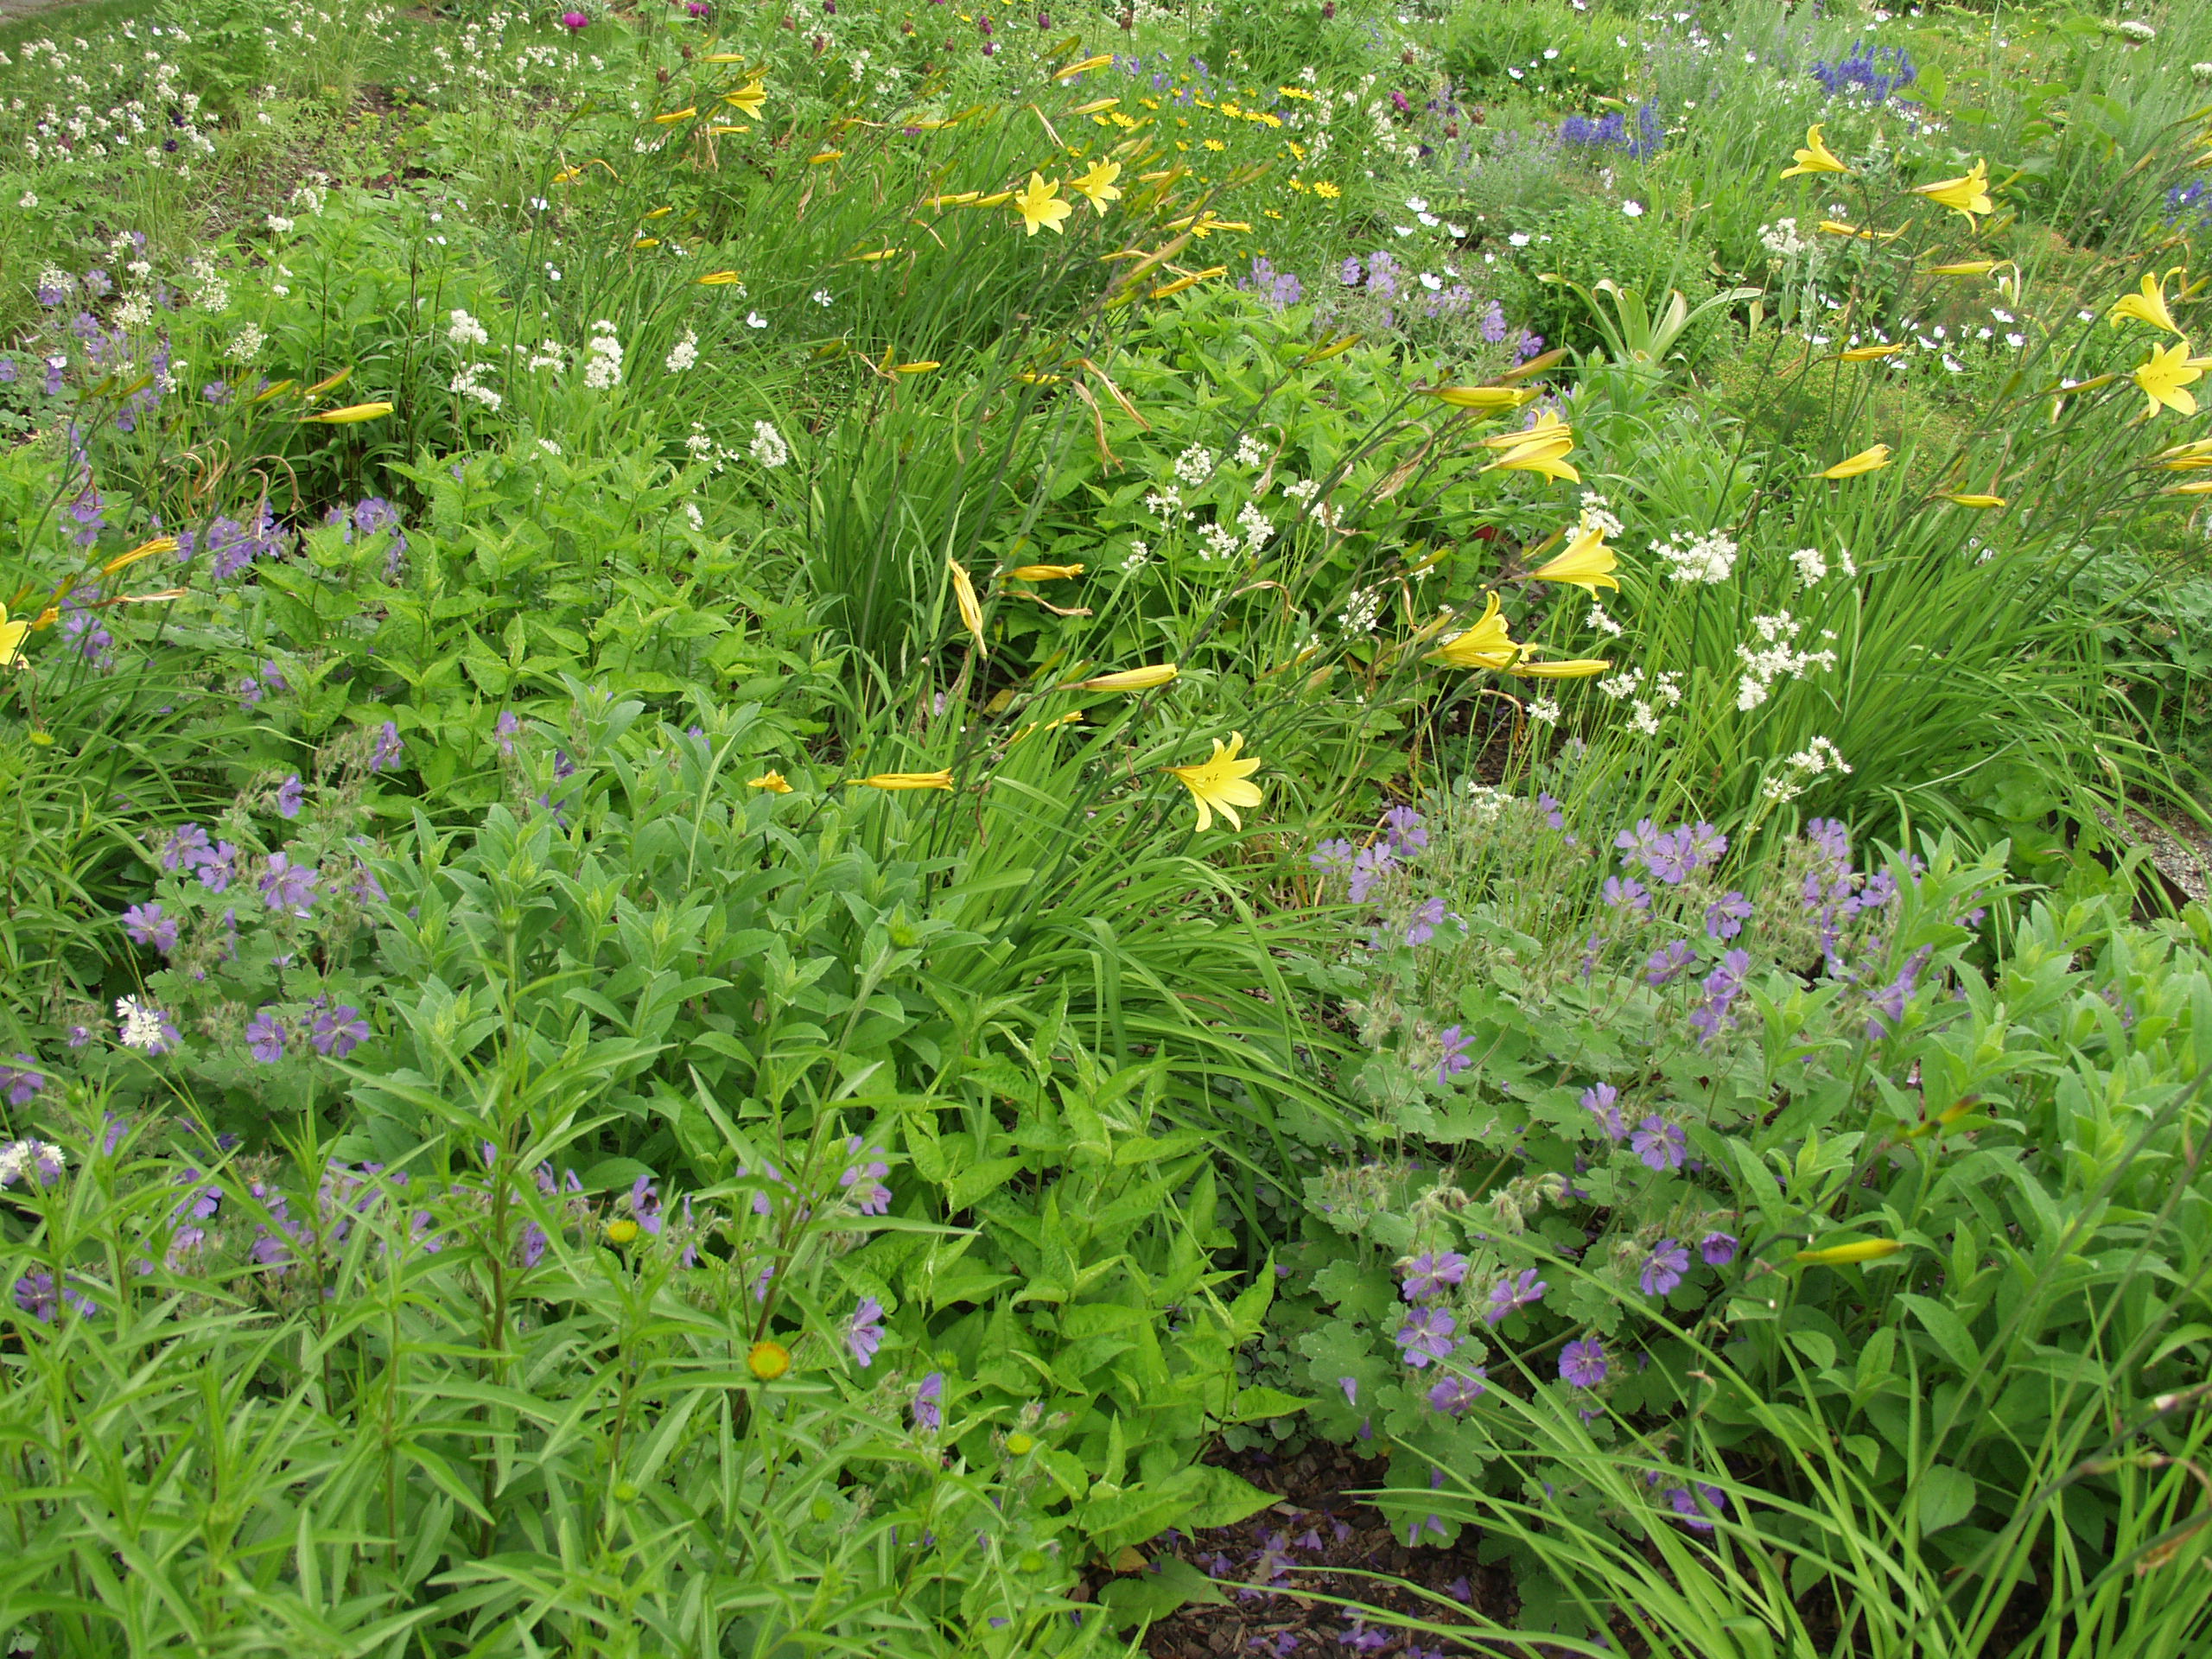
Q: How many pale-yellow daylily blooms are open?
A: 12